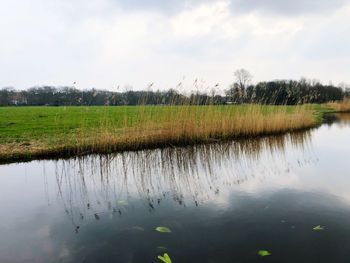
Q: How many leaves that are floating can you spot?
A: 4